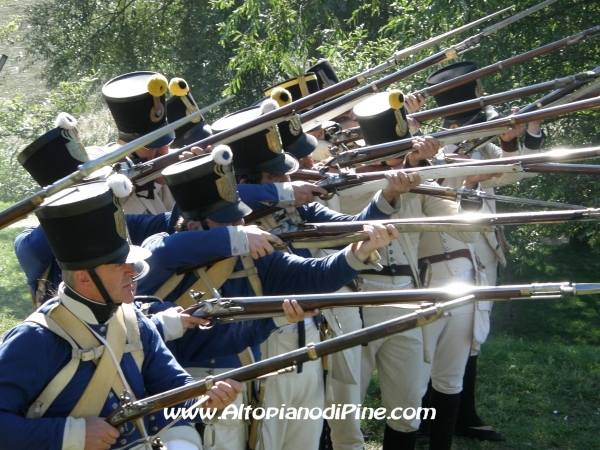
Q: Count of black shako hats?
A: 11